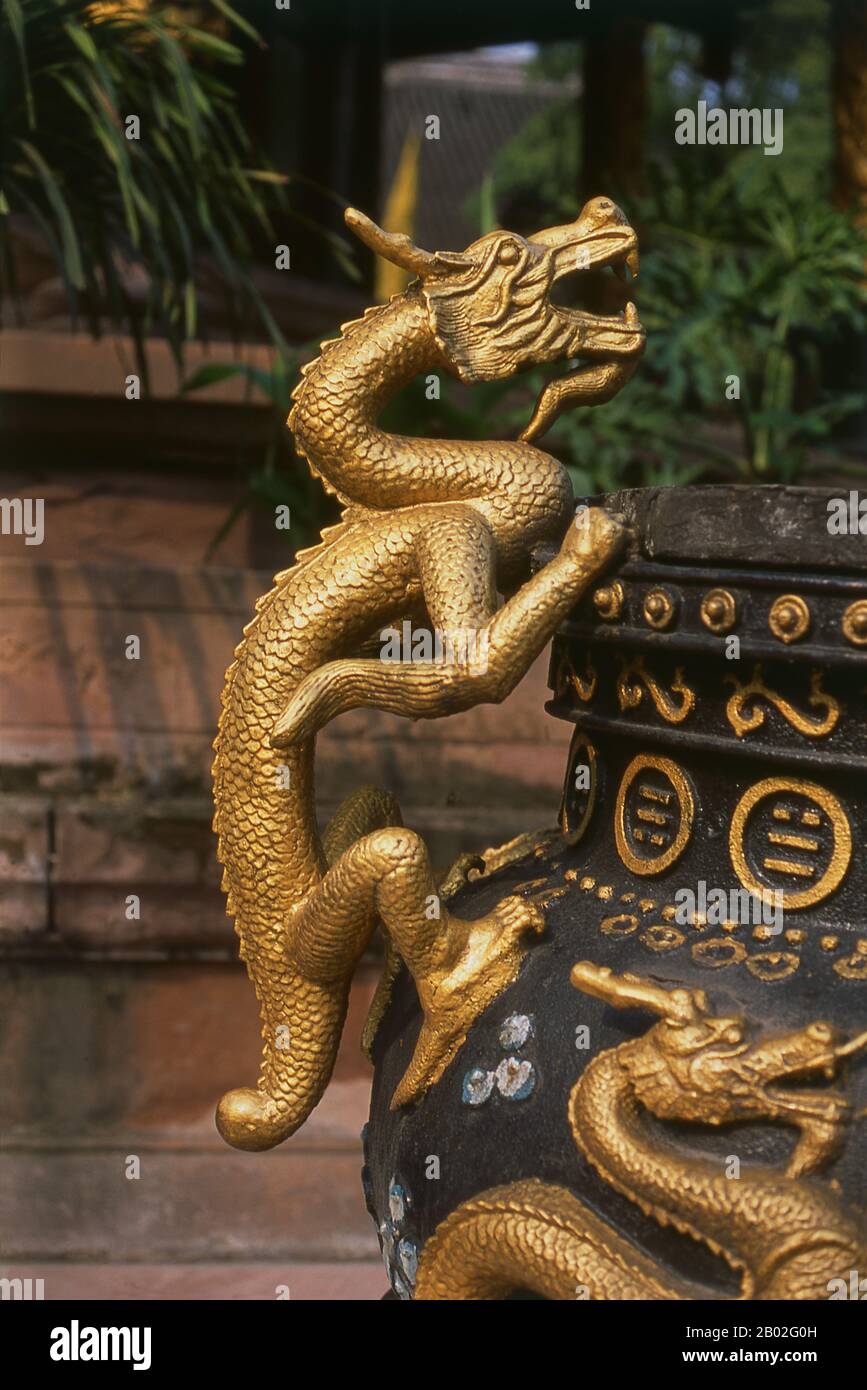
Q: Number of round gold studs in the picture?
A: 5